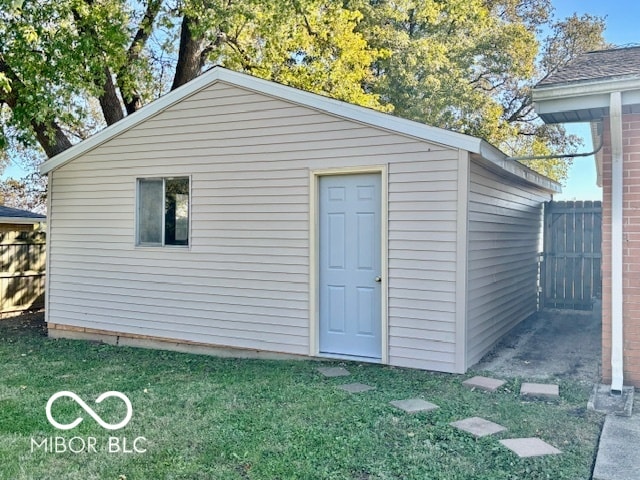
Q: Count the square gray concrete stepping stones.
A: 7